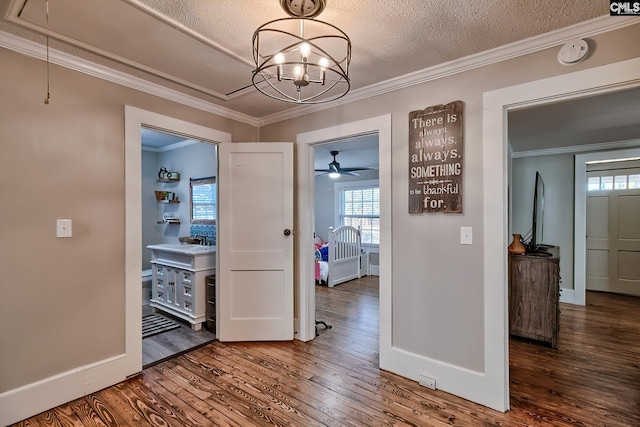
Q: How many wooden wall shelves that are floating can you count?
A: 3